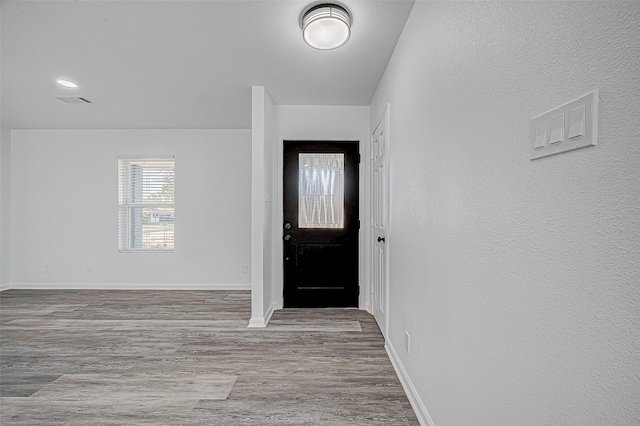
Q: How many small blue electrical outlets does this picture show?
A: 0